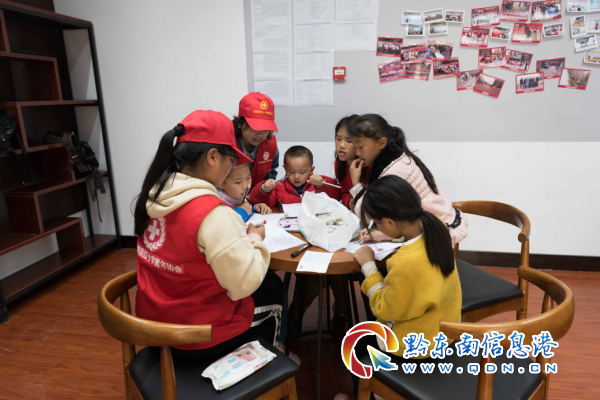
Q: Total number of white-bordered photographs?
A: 13